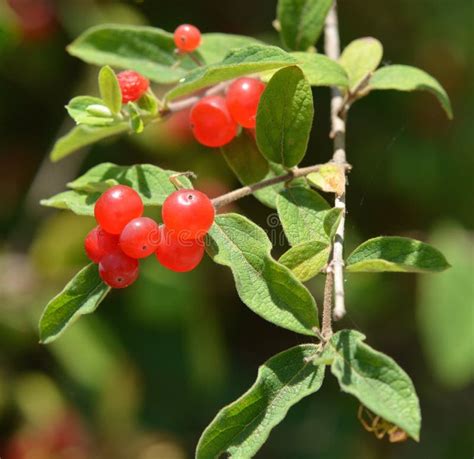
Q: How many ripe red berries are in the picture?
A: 10